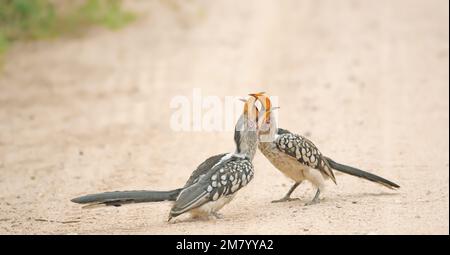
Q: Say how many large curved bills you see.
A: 2